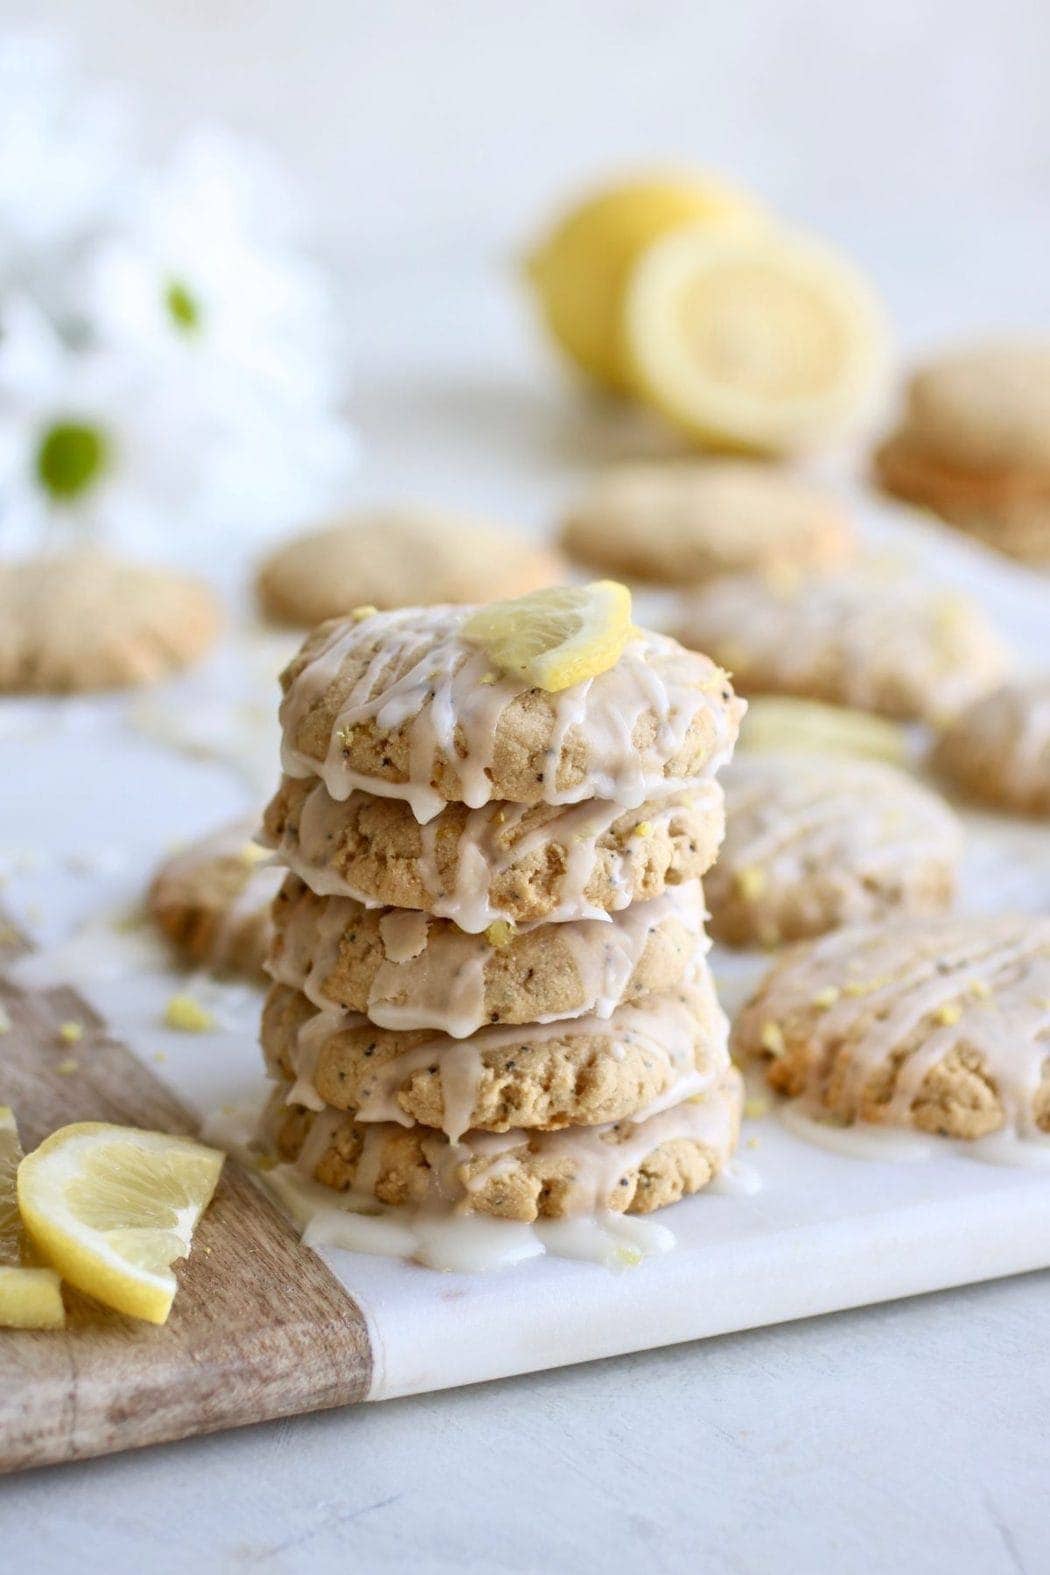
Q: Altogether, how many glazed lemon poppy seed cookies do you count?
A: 10